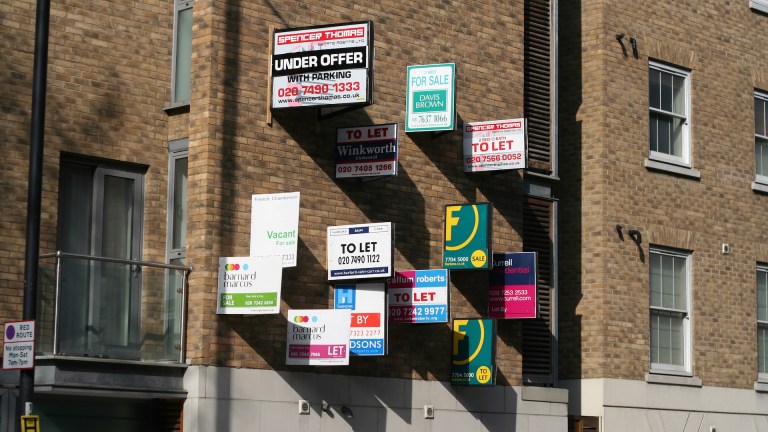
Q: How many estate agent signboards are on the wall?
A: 13